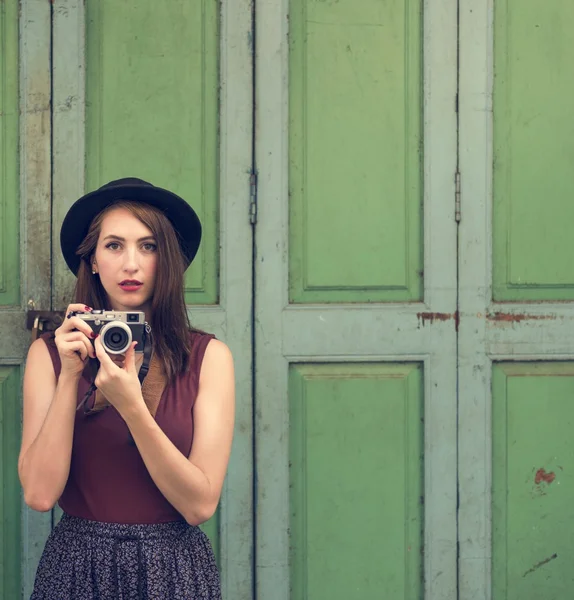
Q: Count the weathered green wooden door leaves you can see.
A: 4